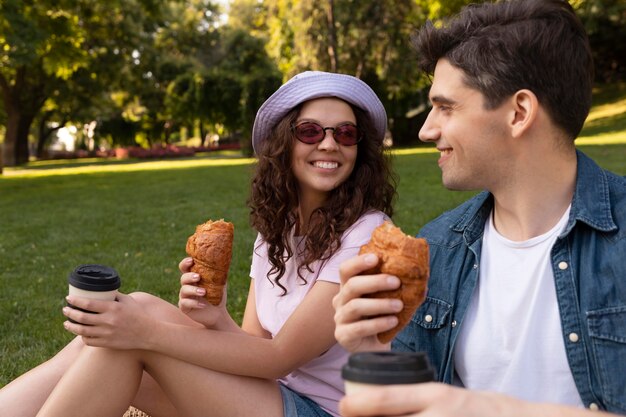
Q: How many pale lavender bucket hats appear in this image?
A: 1